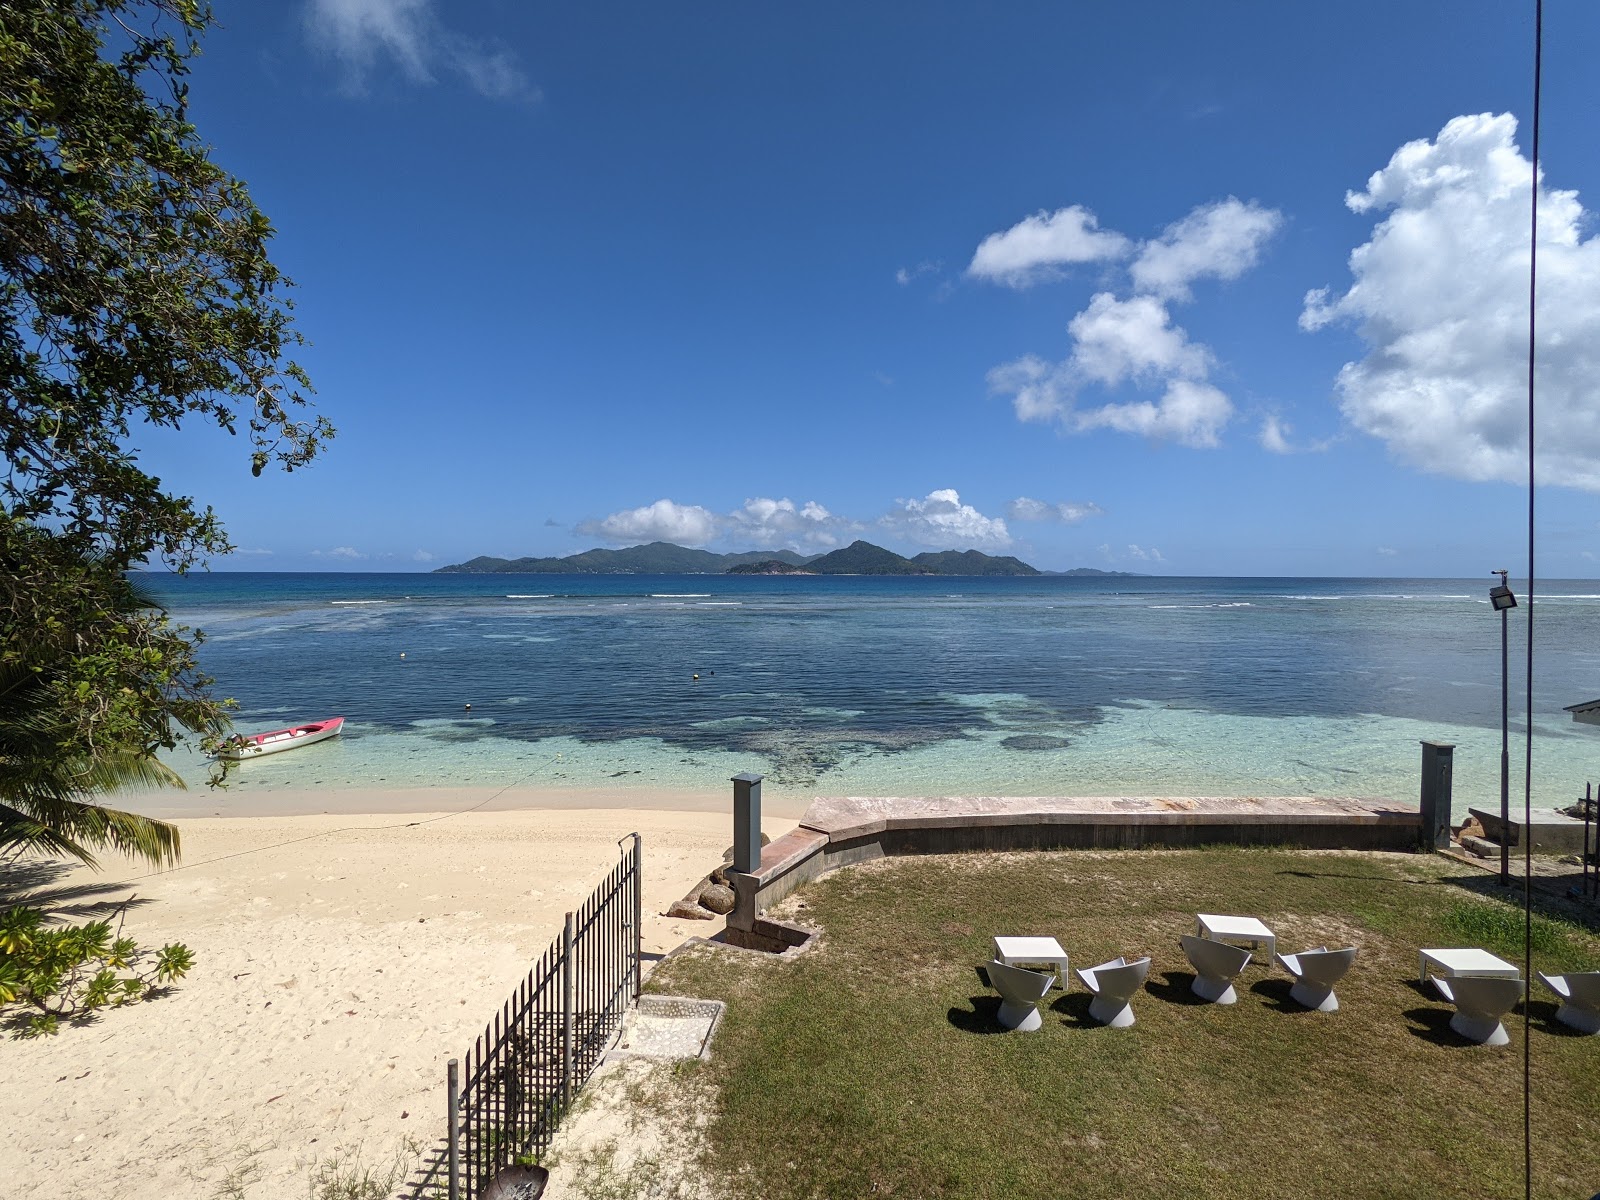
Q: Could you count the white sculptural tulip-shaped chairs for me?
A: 6